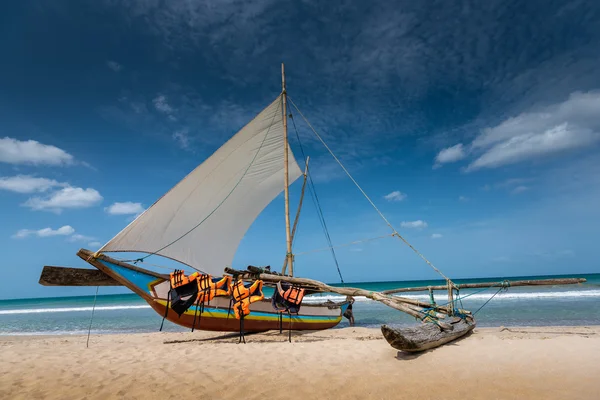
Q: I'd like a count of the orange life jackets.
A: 4